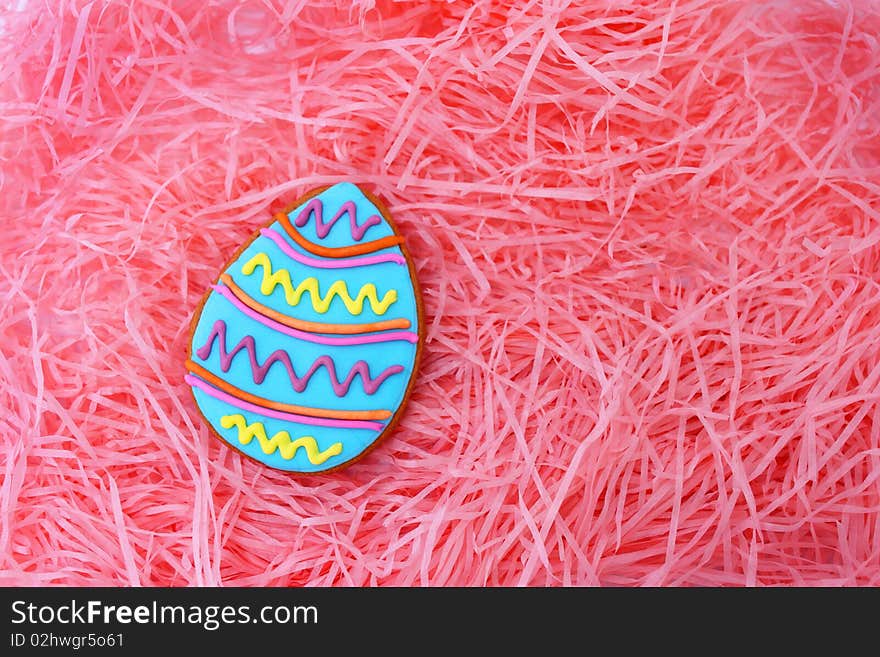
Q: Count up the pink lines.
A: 3